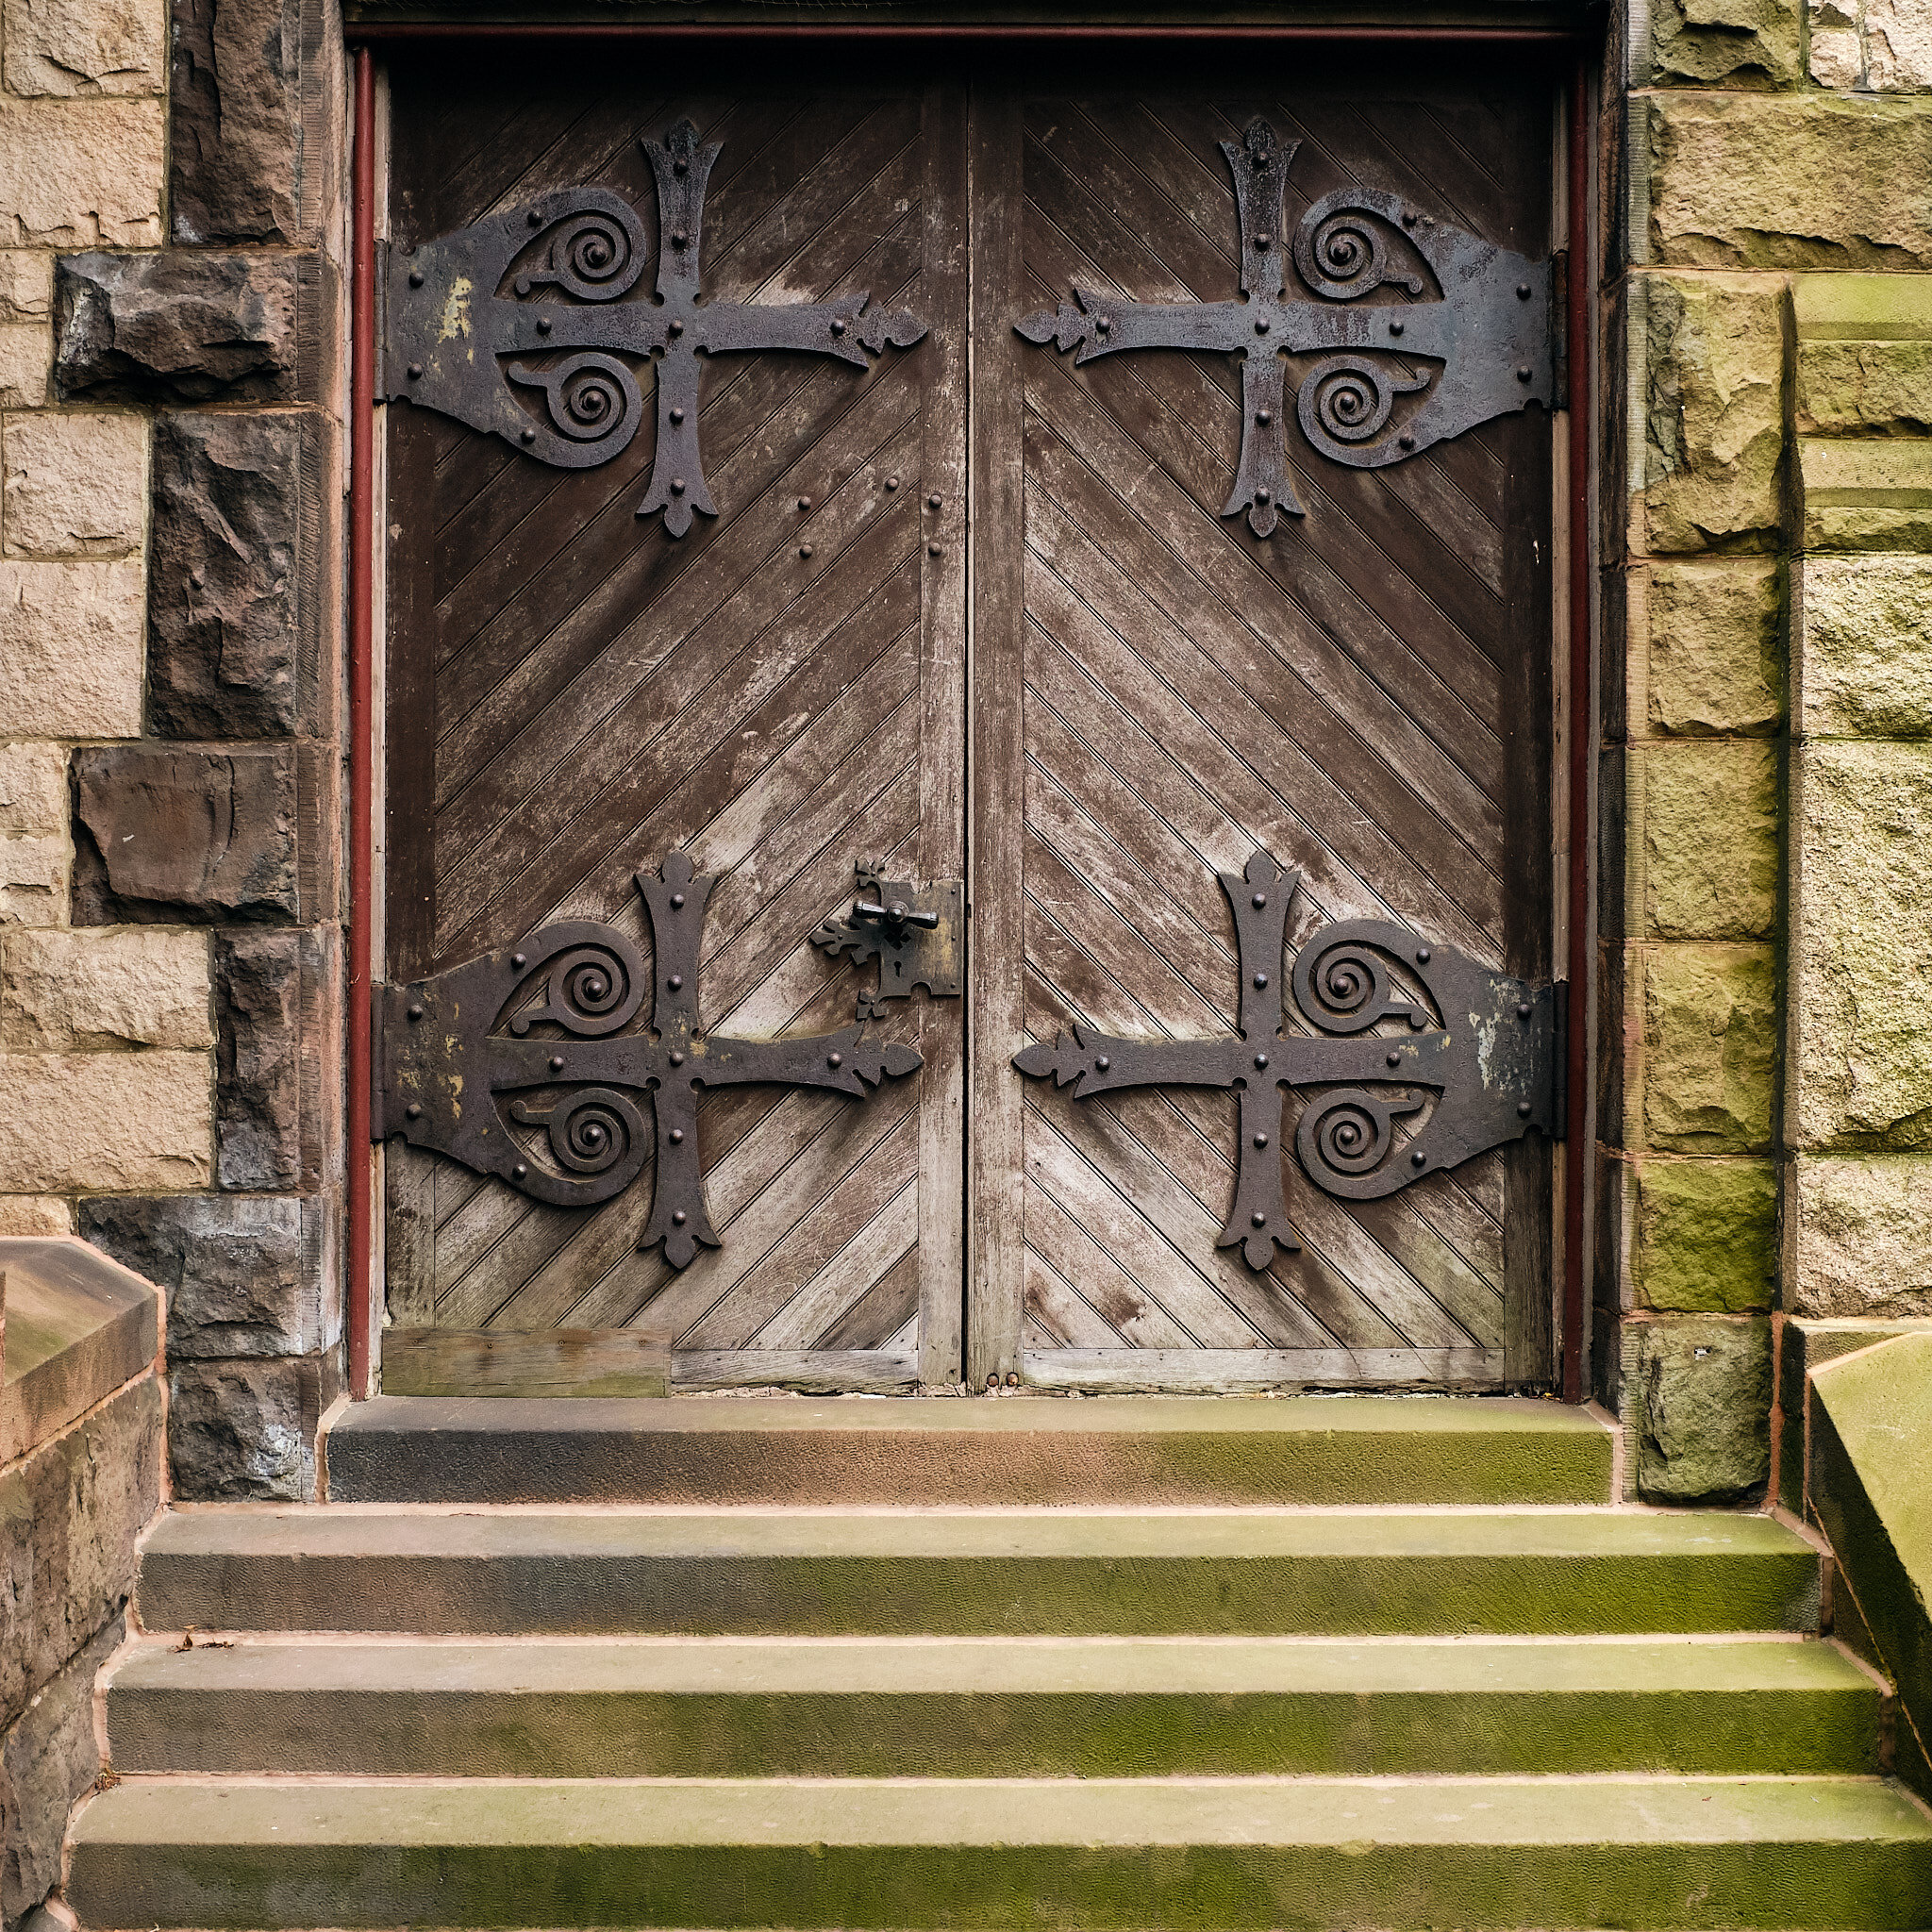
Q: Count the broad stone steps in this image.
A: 4